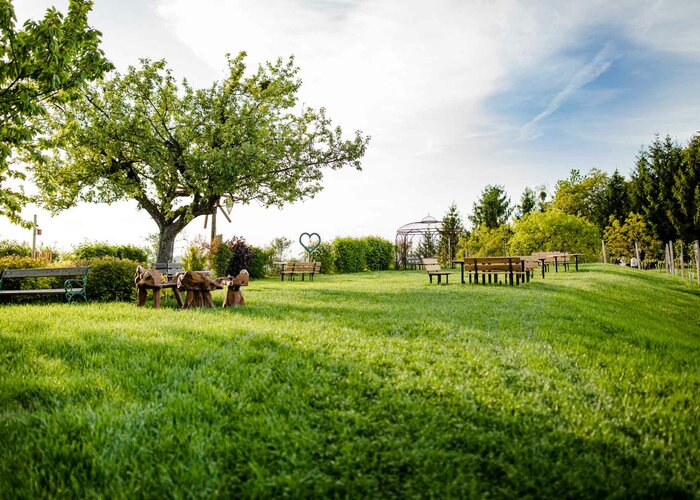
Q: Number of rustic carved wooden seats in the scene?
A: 3